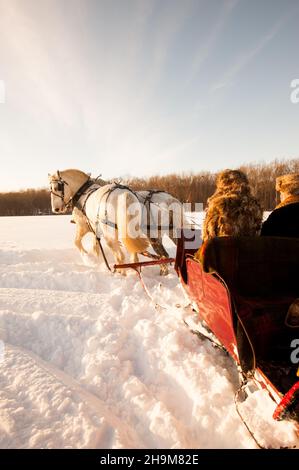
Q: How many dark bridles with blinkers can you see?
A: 1